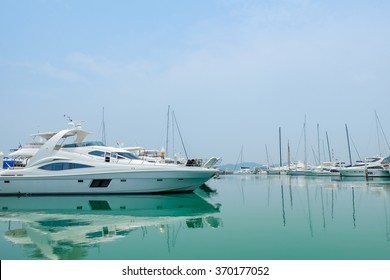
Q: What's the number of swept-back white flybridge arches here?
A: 1